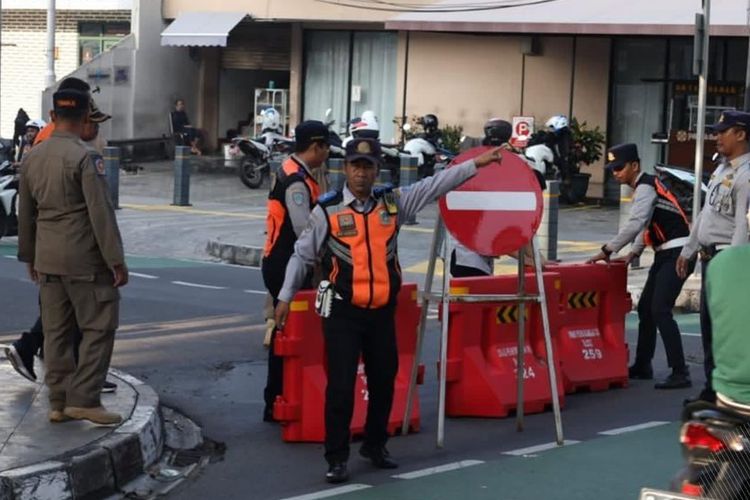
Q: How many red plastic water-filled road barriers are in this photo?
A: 3